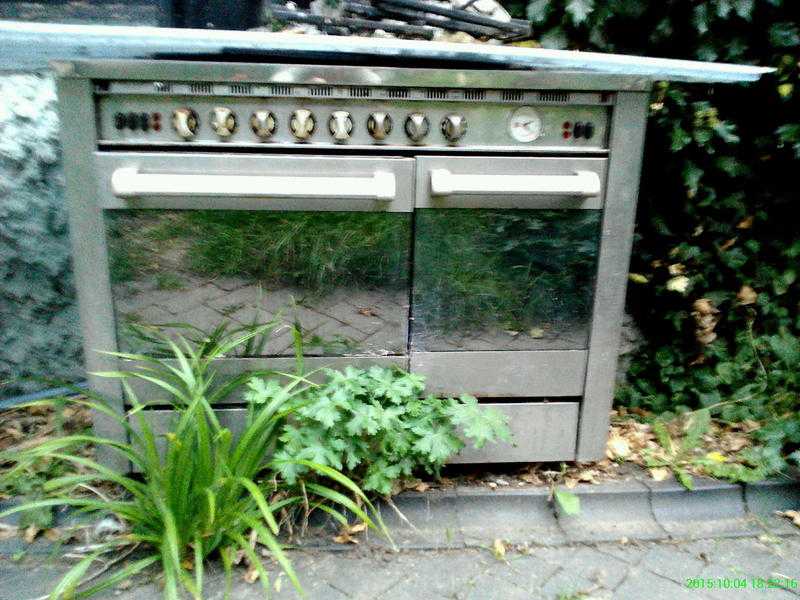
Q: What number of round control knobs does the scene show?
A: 8